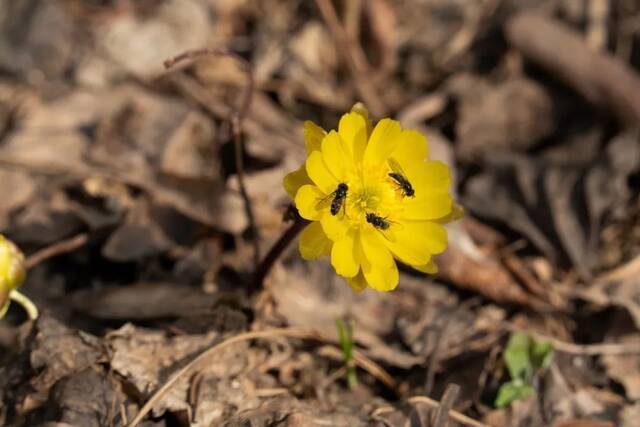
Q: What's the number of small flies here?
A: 3